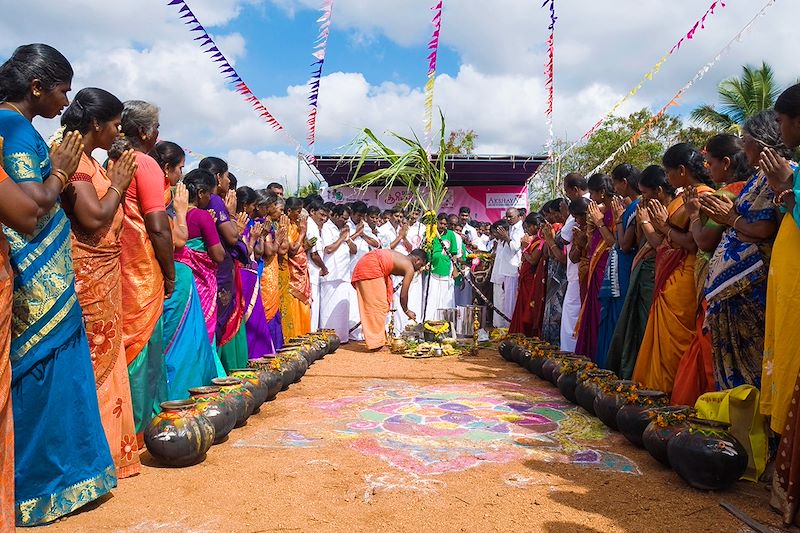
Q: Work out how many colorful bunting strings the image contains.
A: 6